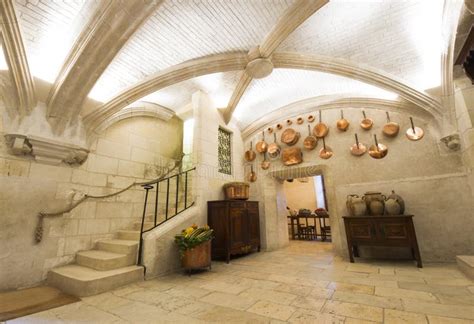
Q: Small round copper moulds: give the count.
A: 5